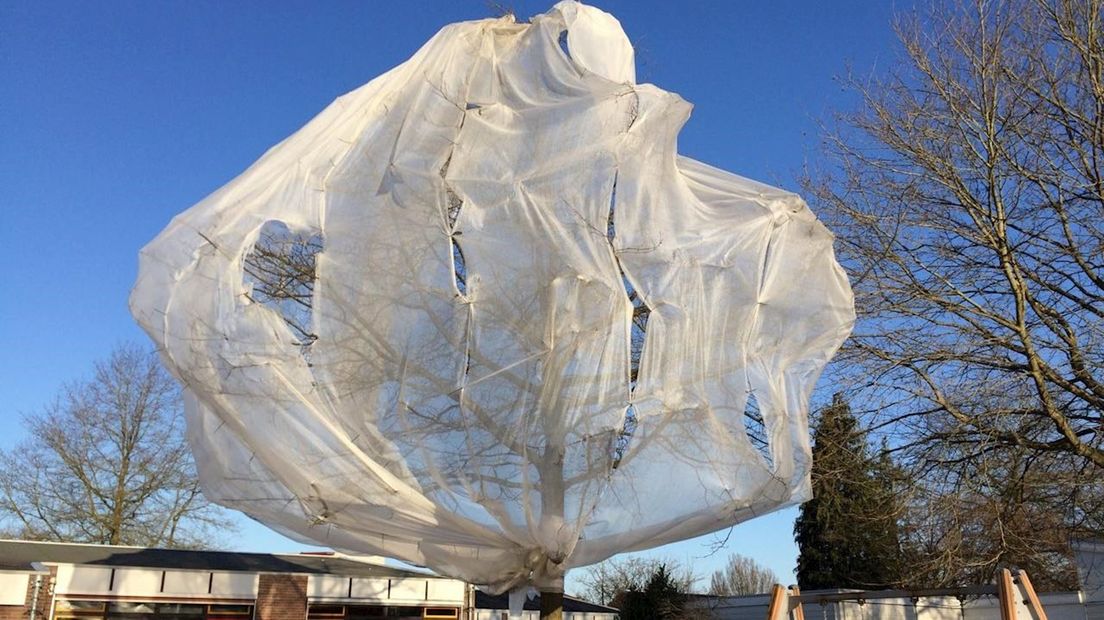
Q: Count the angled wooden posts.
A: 4